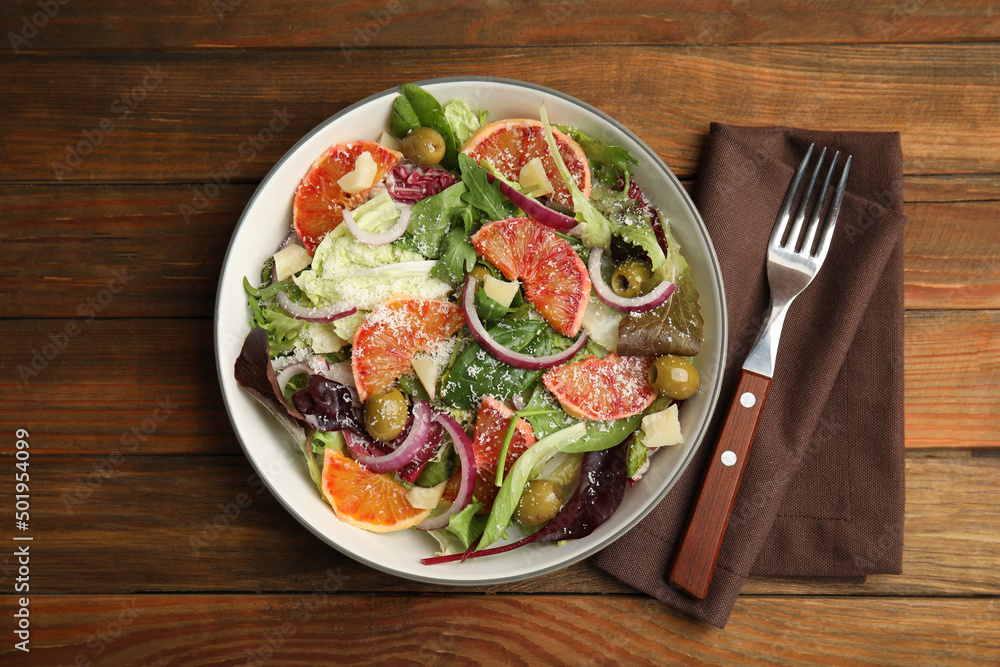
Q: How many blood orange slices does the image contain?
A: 7